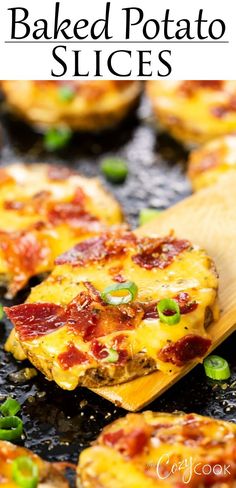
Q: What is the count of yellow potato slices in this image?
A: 7